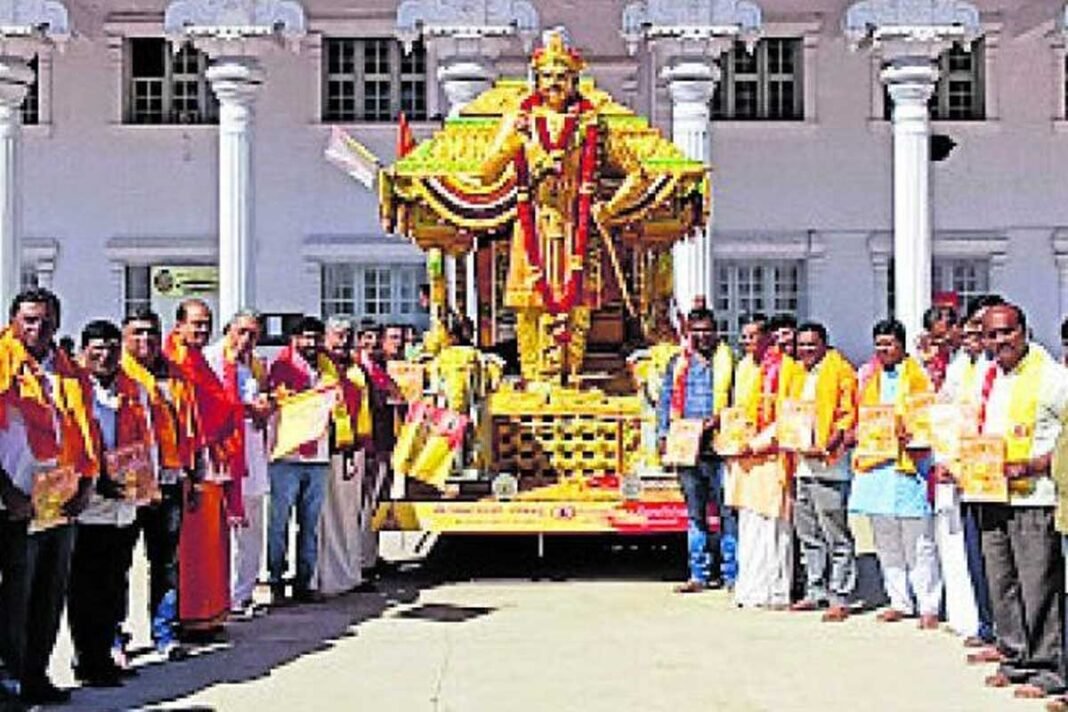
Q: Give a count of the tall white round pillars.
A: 5